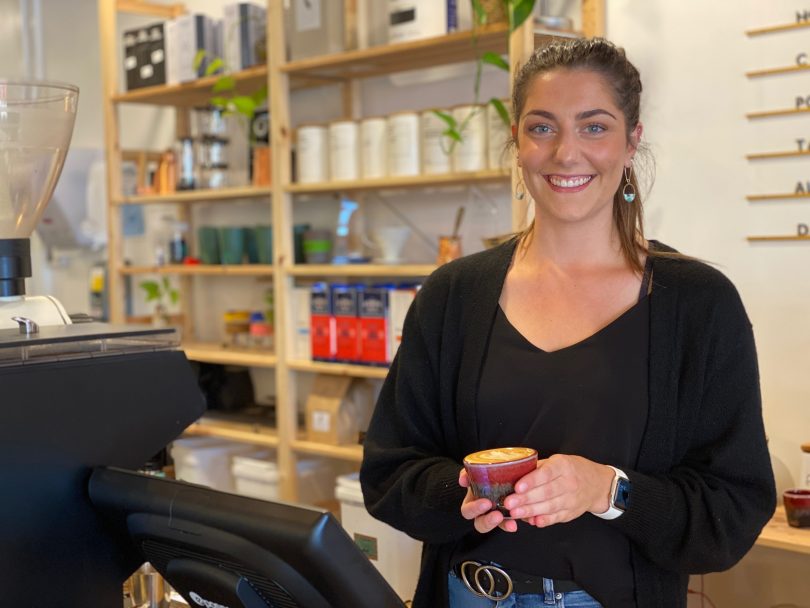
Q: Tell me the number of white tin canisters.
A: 7